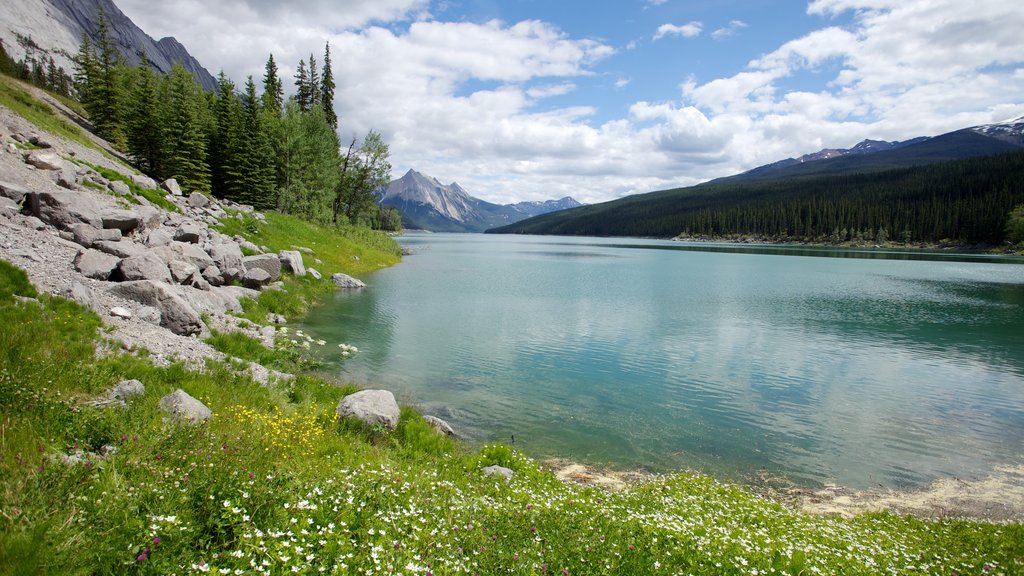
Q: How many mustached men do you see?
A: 0